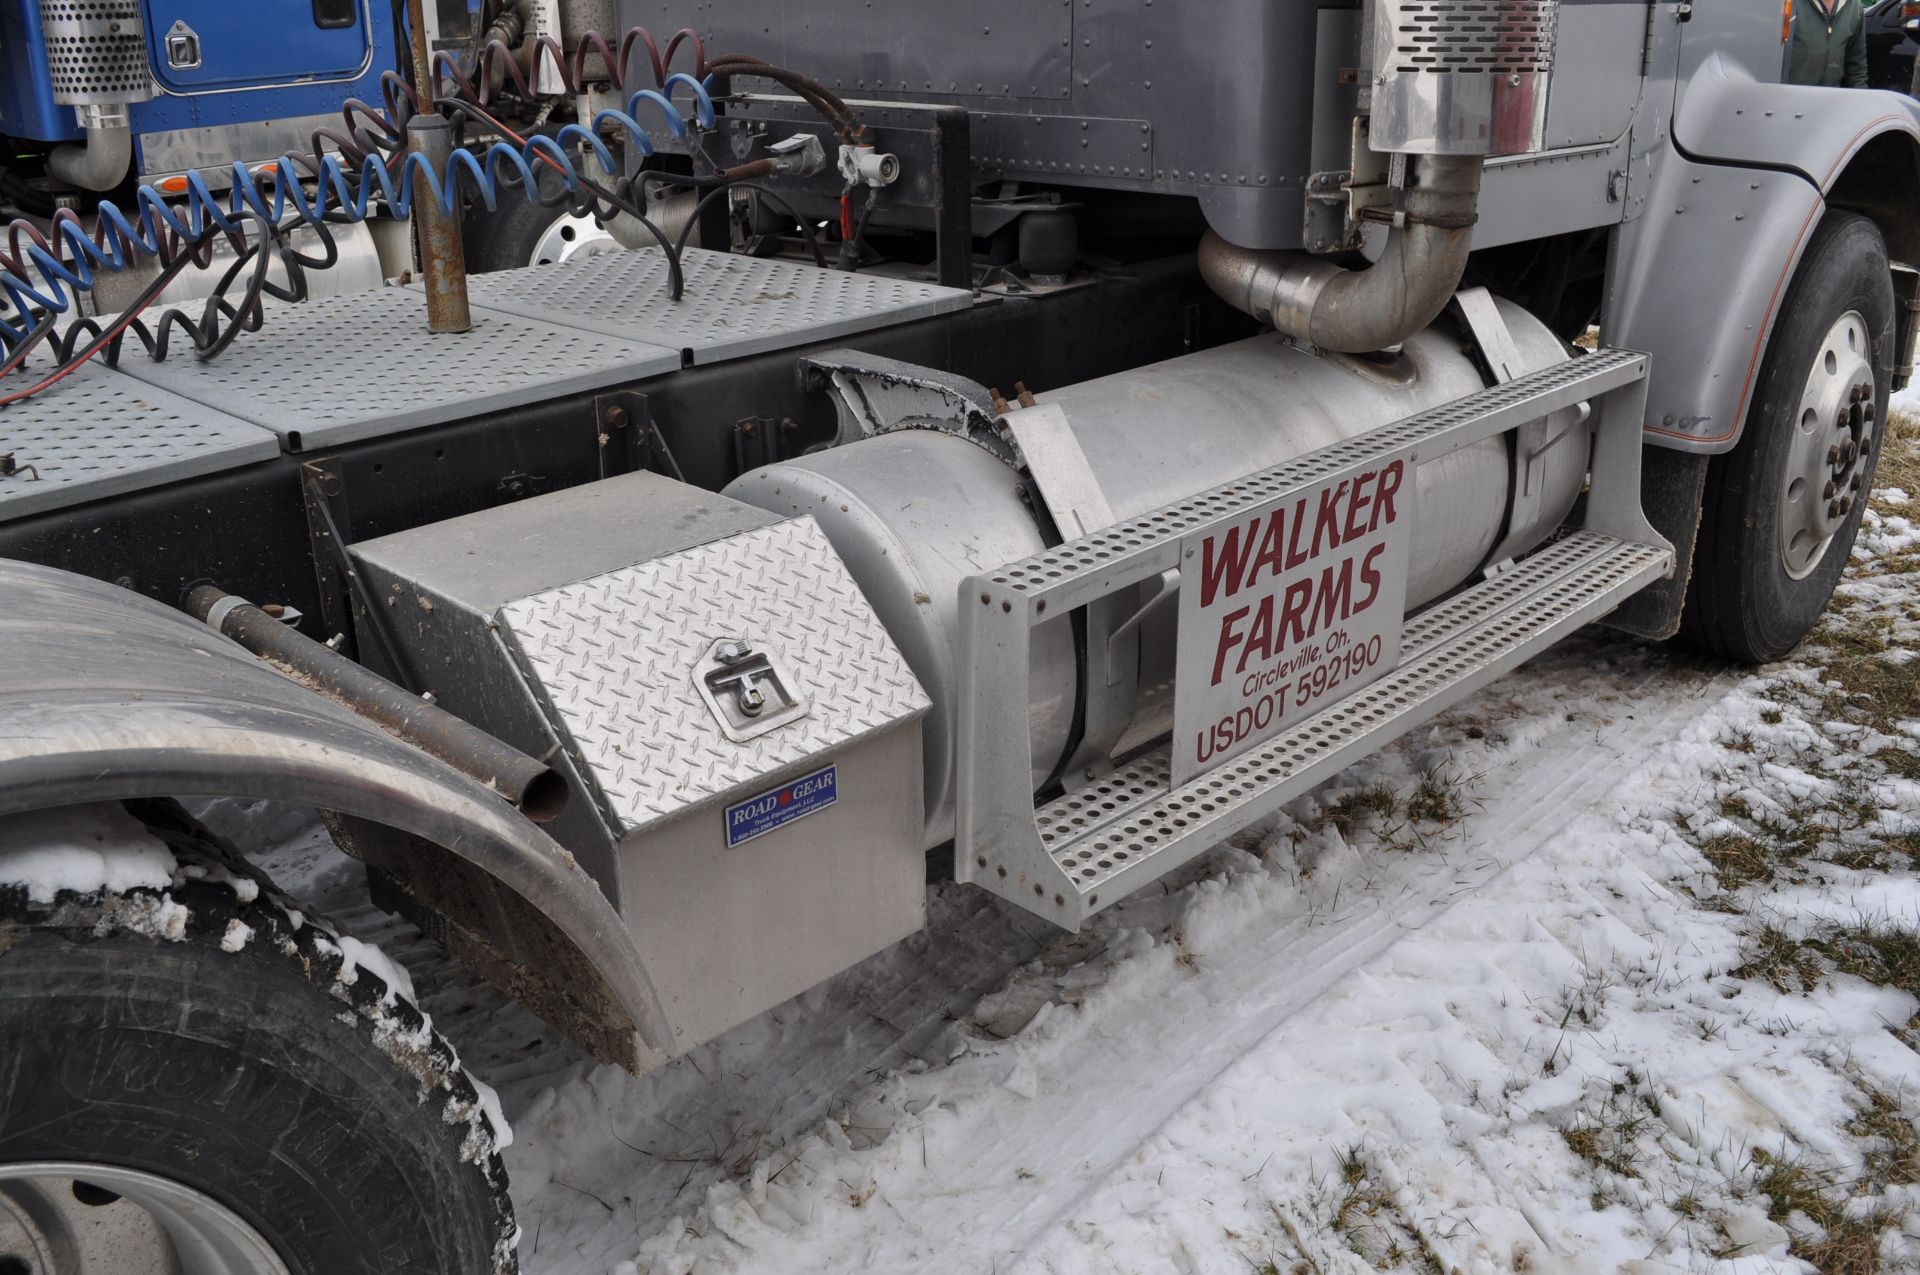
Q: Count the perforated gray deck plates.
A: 3